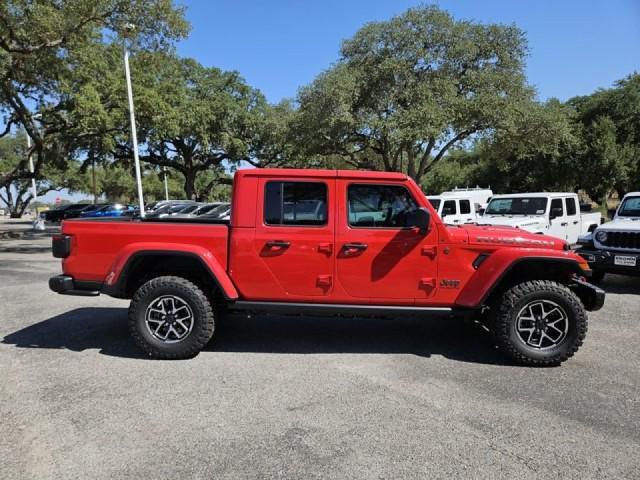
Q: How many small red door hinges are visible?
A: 4